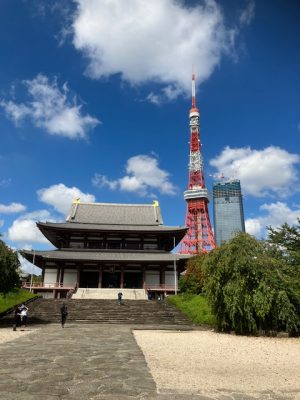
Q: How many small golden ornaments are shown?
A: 2